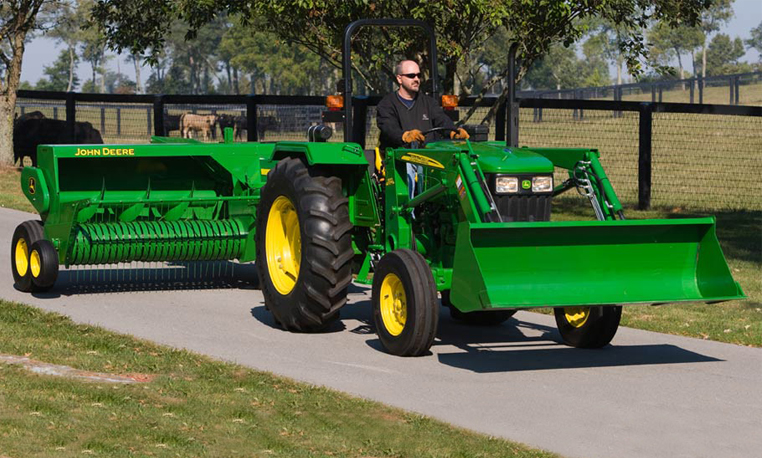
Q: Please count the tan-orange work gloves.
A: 2